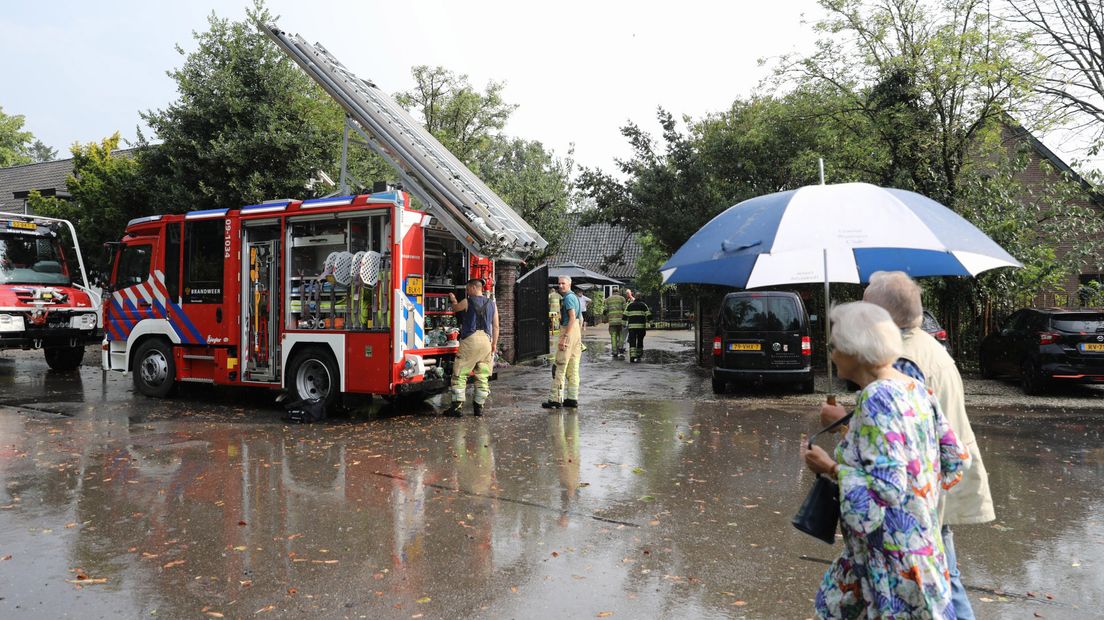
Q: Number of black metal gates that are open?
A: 1